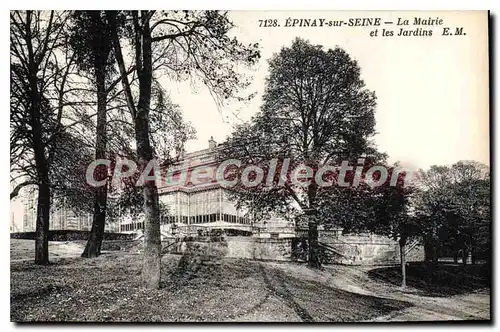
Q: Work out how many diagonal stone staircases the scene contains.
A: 2